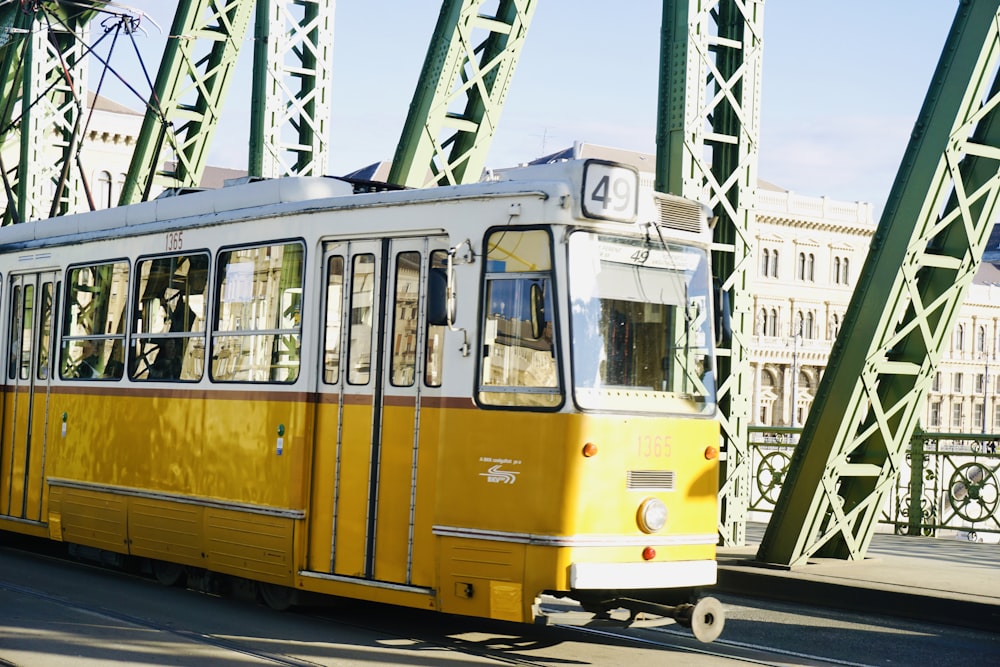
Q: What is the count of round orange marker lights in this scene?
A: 2